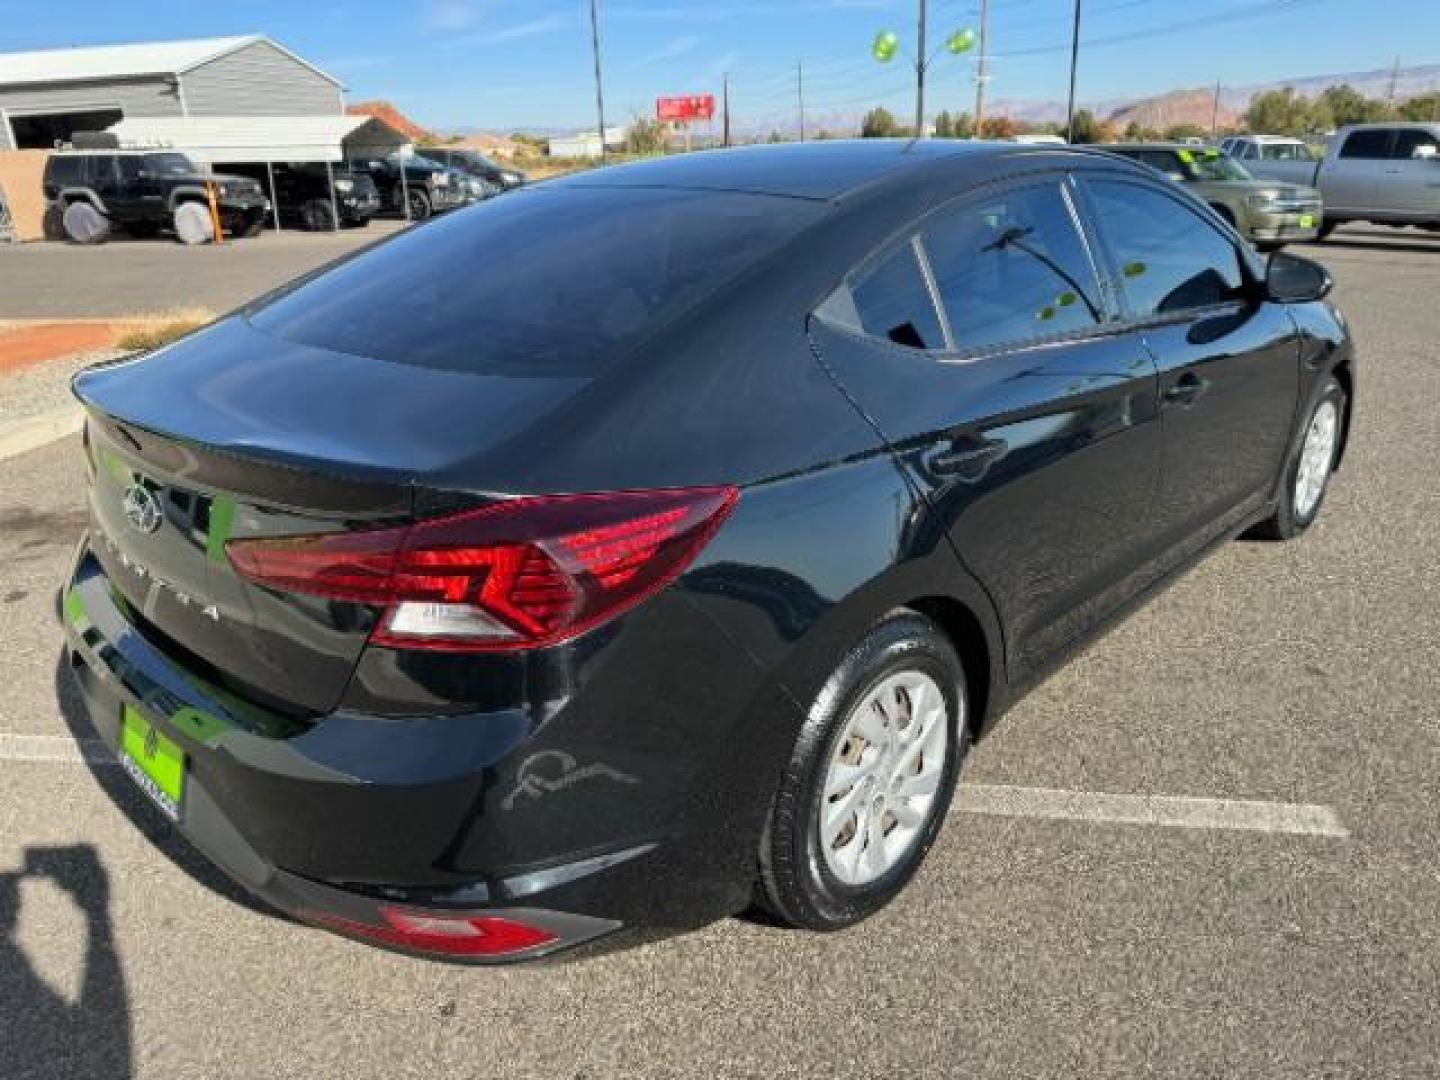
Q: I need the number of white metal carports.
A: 1